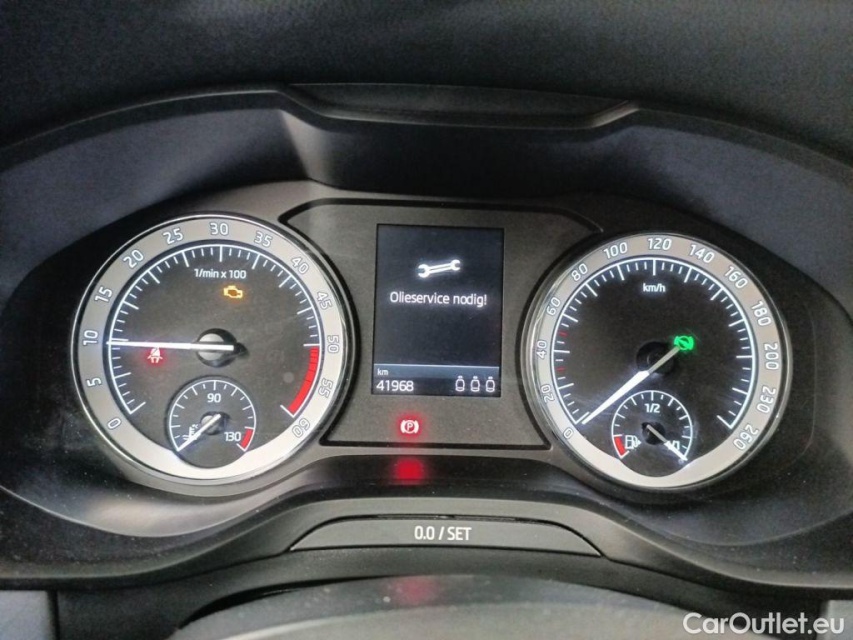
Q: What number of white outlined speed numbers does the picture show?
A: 13